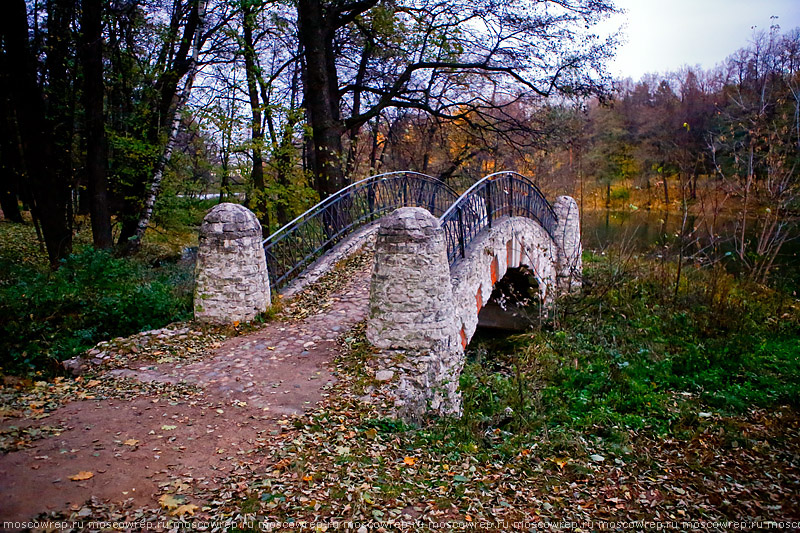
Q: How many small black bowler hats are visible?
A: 0